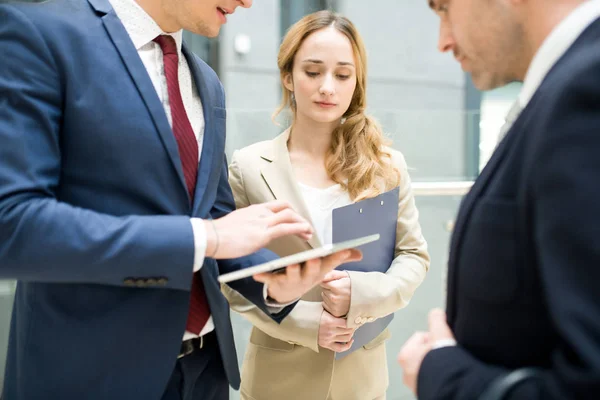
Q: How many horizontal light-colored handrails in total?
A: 1